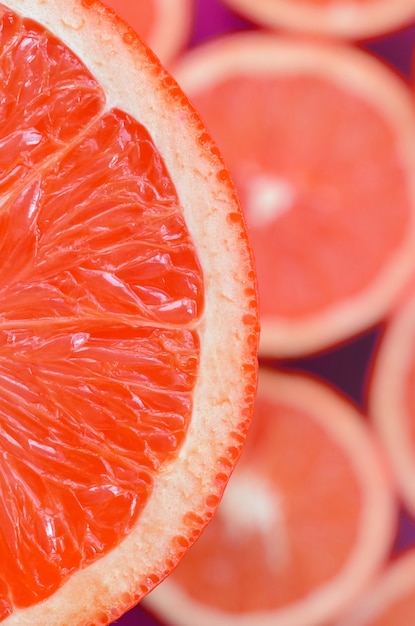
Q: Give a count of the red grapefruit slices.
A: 7